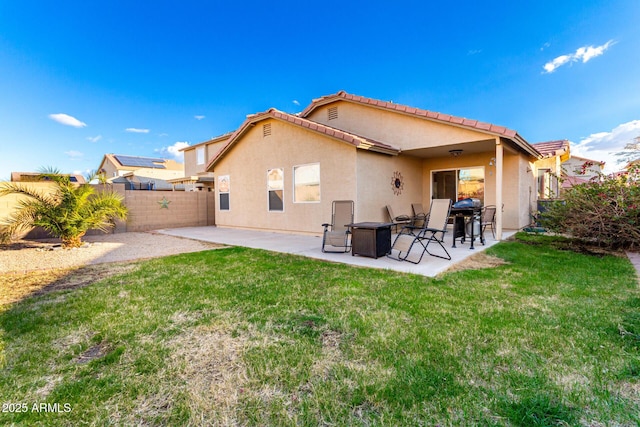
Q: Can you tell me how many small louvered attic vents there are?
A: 2